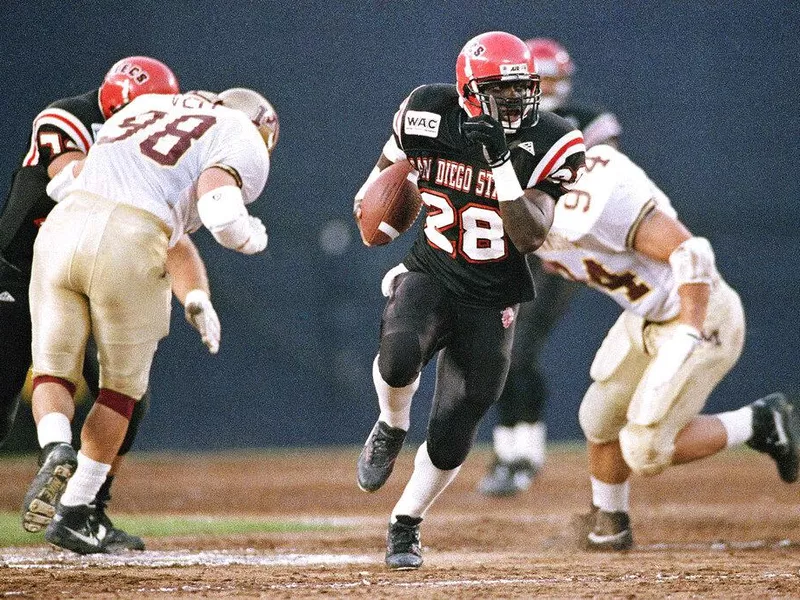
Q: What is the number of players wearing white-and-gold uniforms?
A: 2